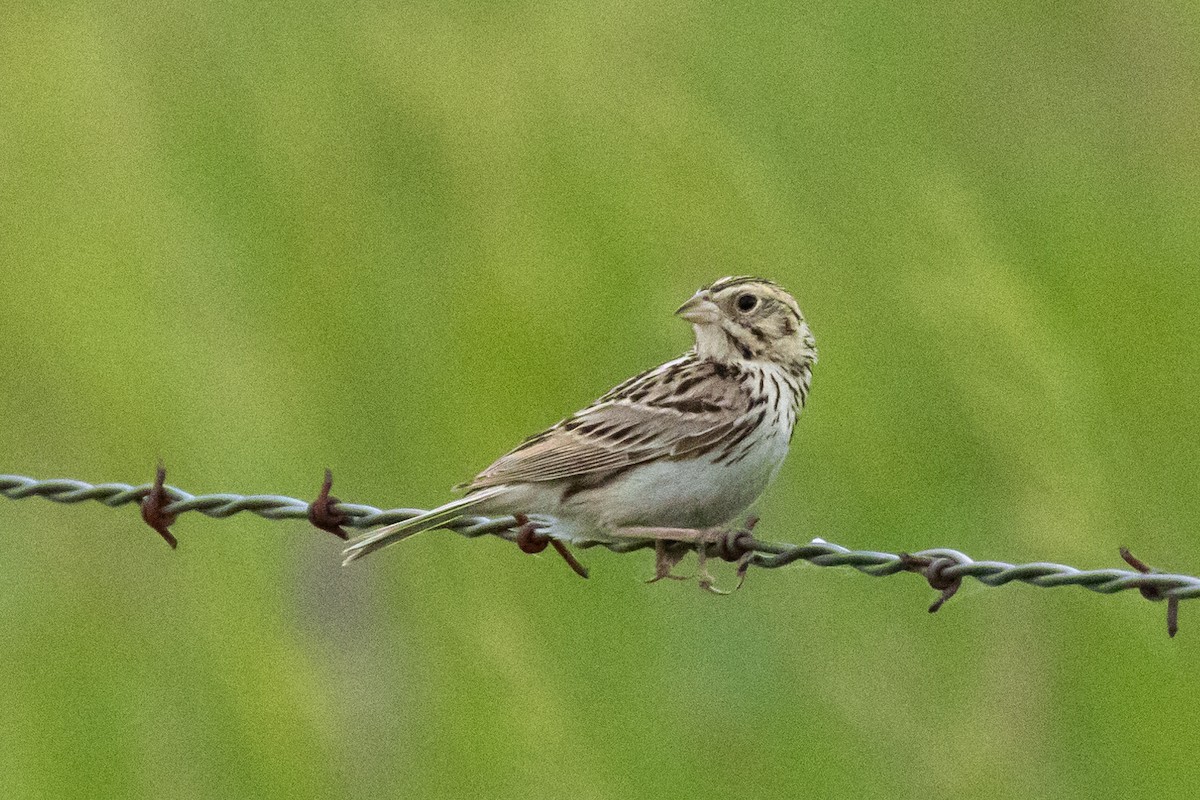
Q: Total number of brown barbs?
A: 6